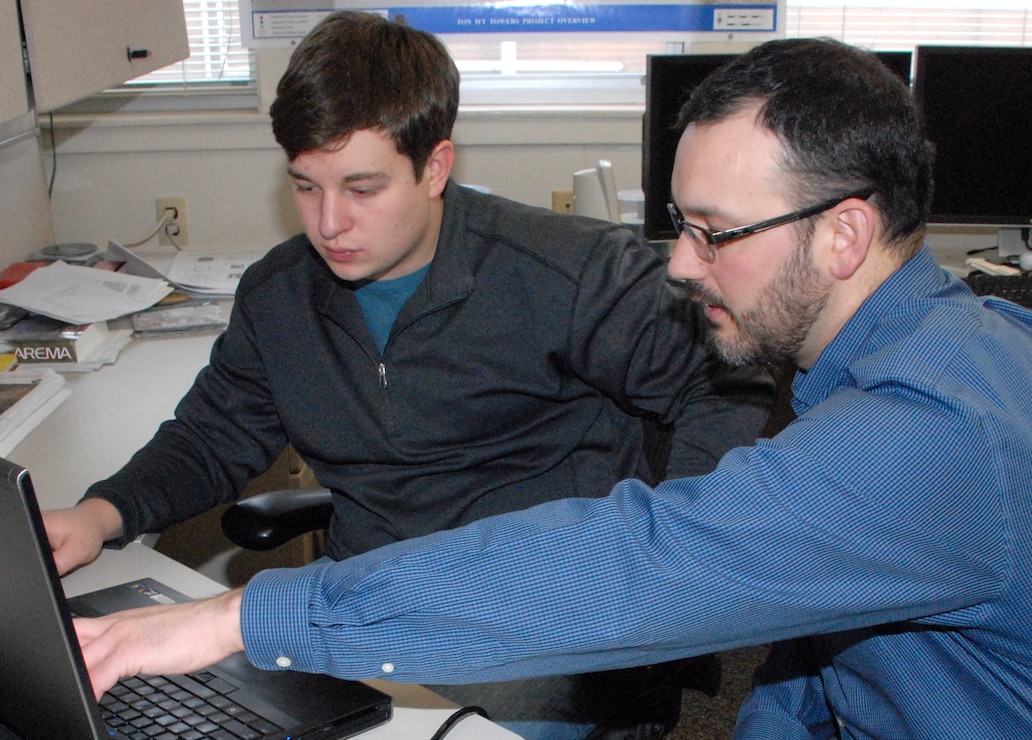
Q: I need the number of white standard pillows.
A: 0